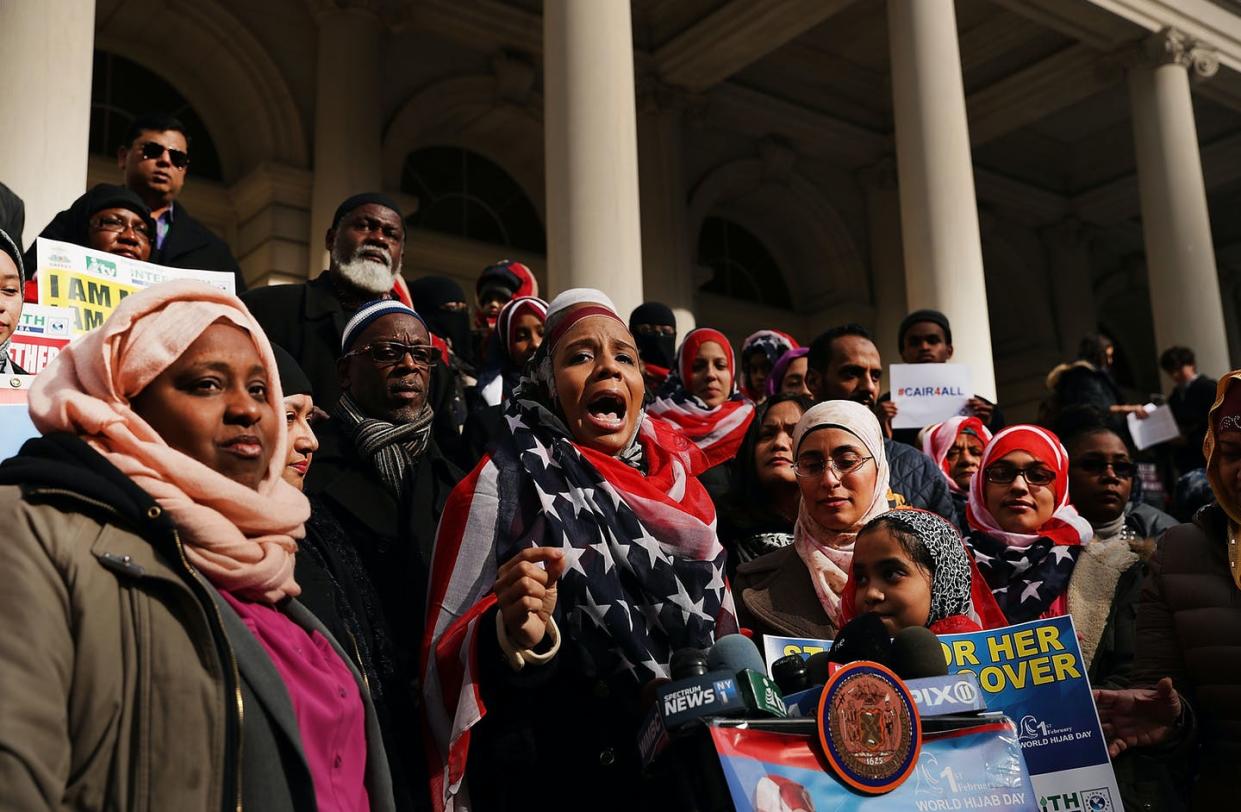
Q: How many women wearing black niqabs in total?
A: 2